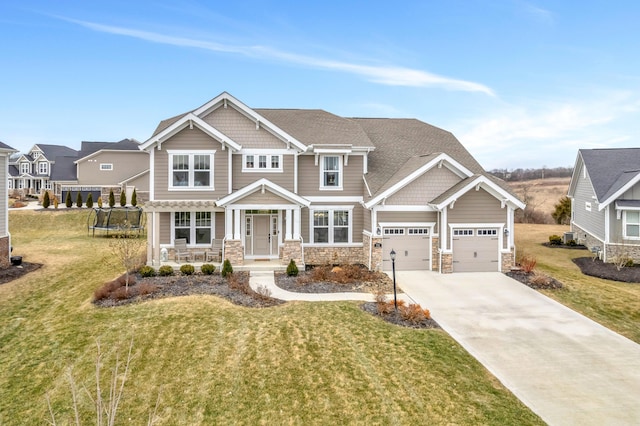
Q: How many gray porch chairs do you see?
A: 2